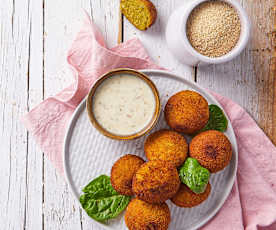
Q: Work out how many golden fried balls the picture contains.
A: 7